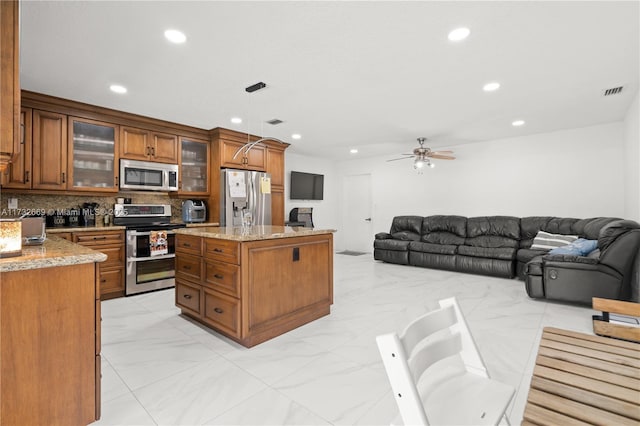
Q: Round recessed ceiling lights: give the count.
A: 8